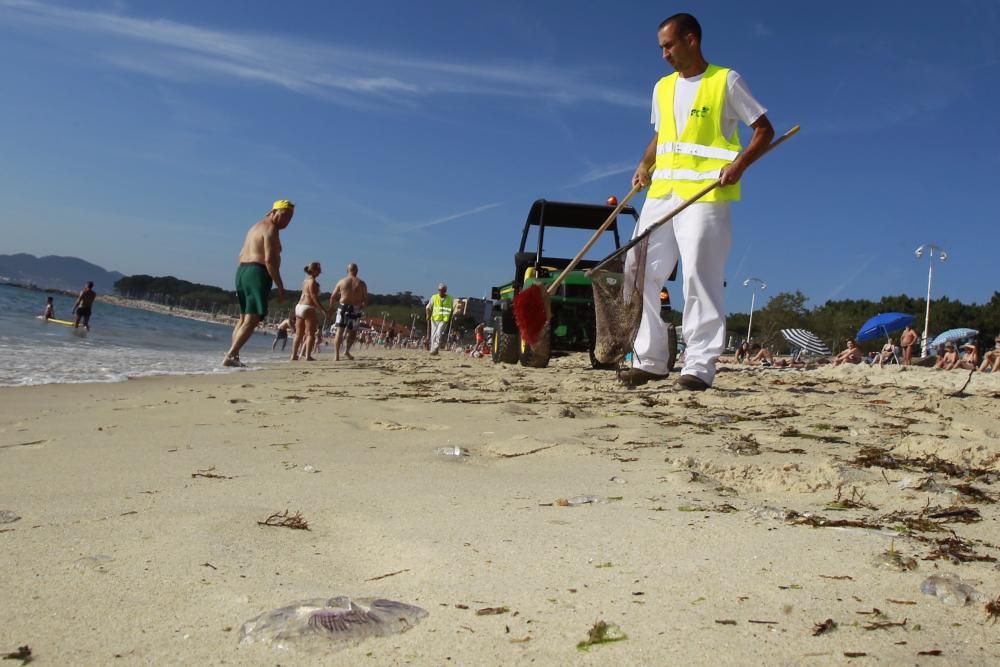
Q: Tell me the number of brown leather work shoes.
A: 2